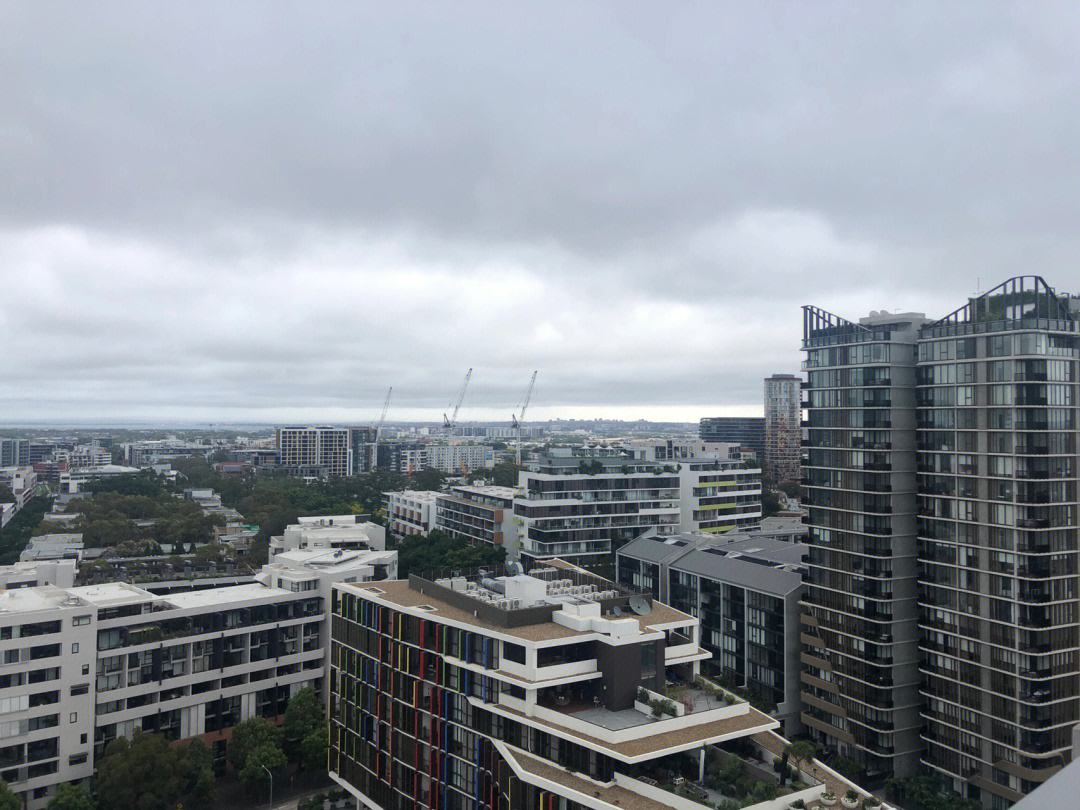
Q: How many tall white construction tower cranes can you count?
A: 3